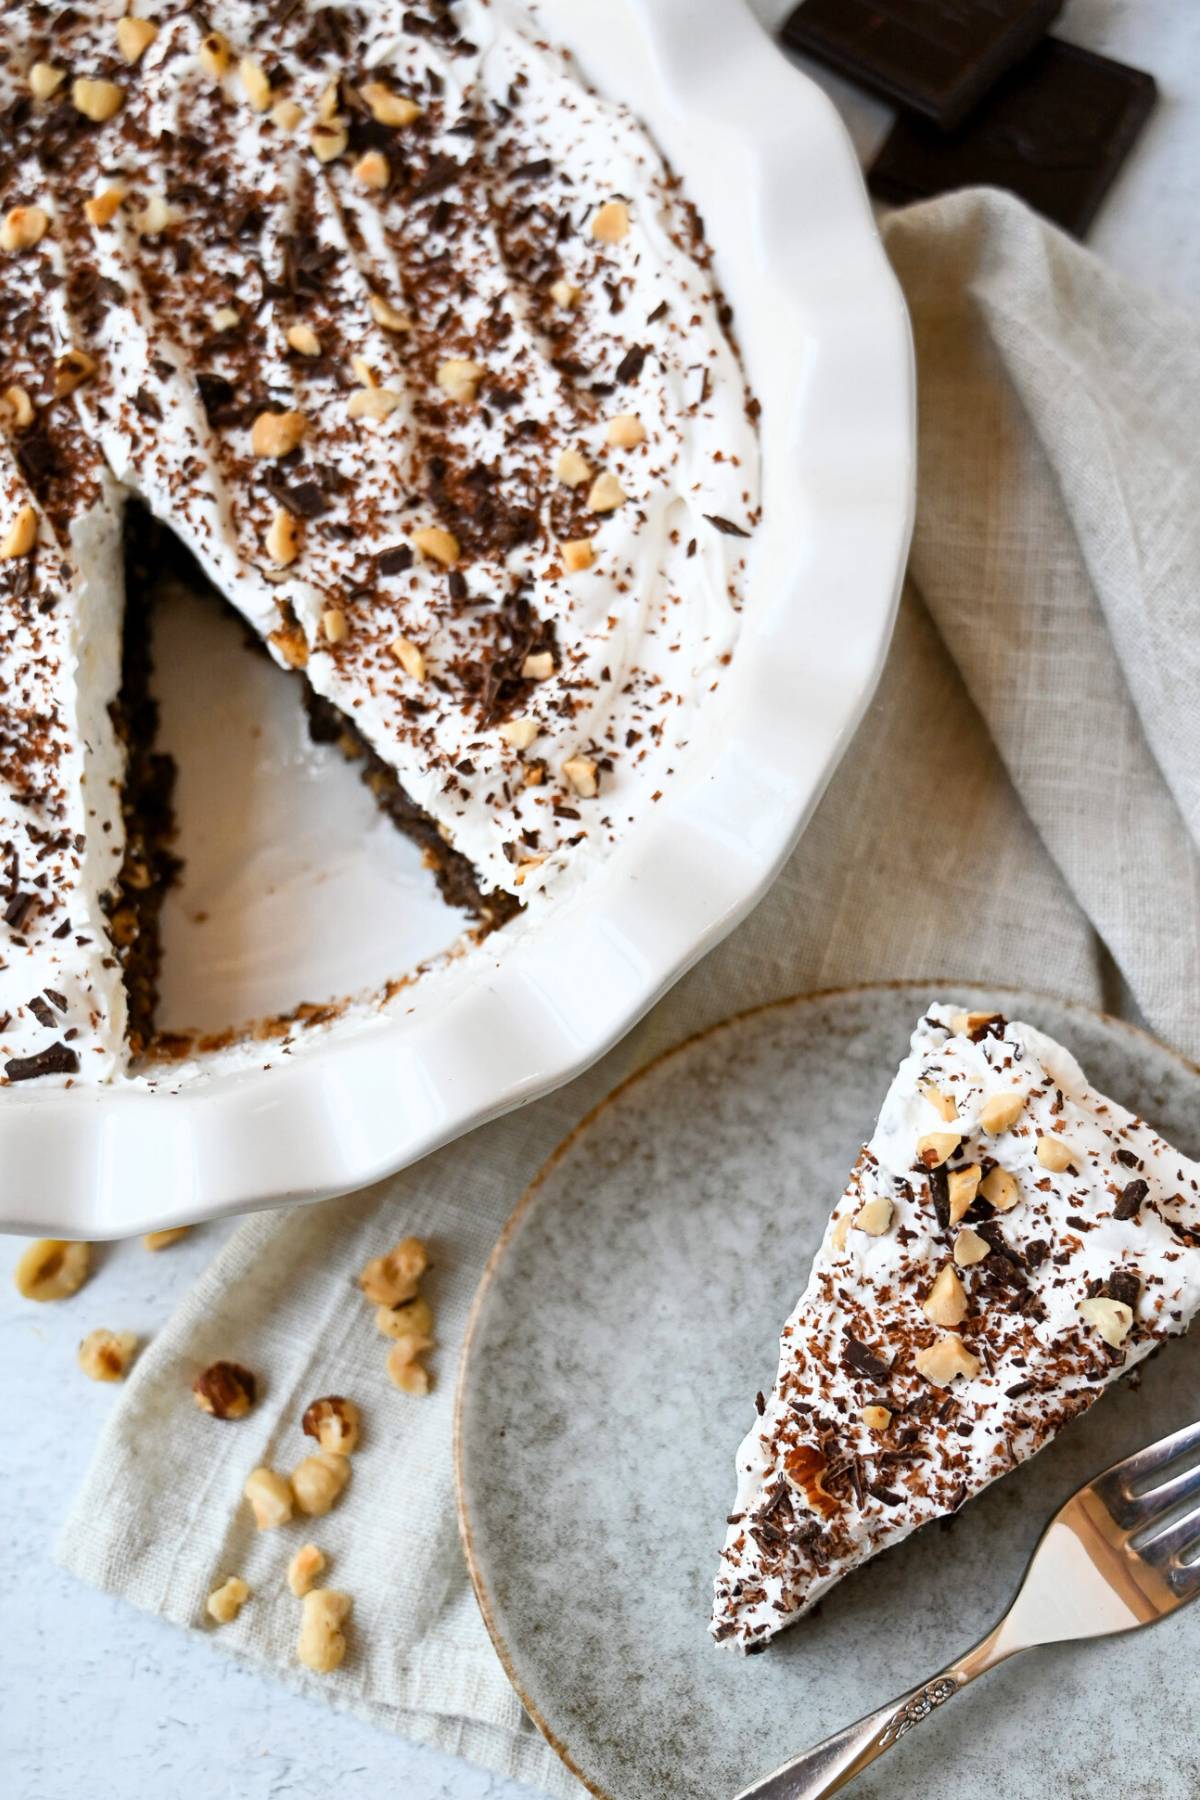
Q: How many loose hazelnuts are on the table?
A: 13